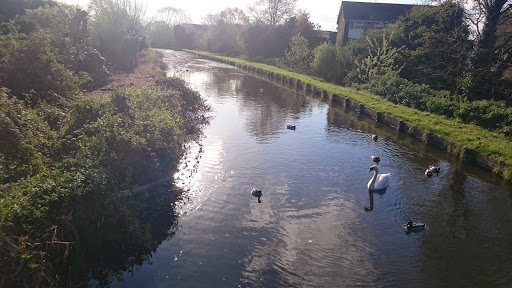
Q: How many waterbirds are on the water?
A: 8